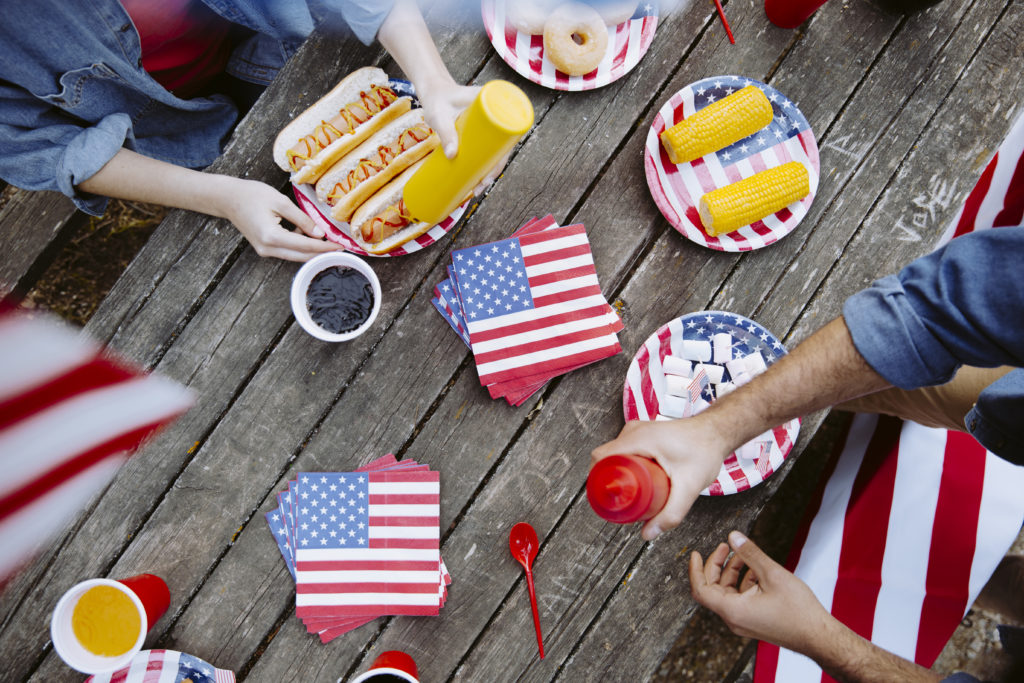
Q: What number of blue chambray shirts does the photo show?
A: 2